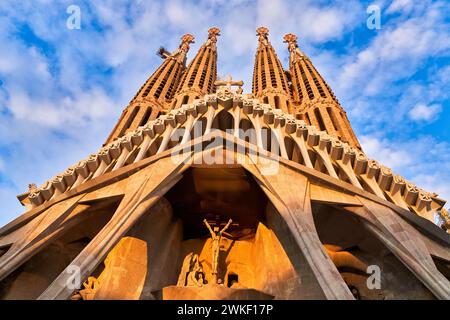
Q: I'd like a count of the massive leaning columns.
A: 4